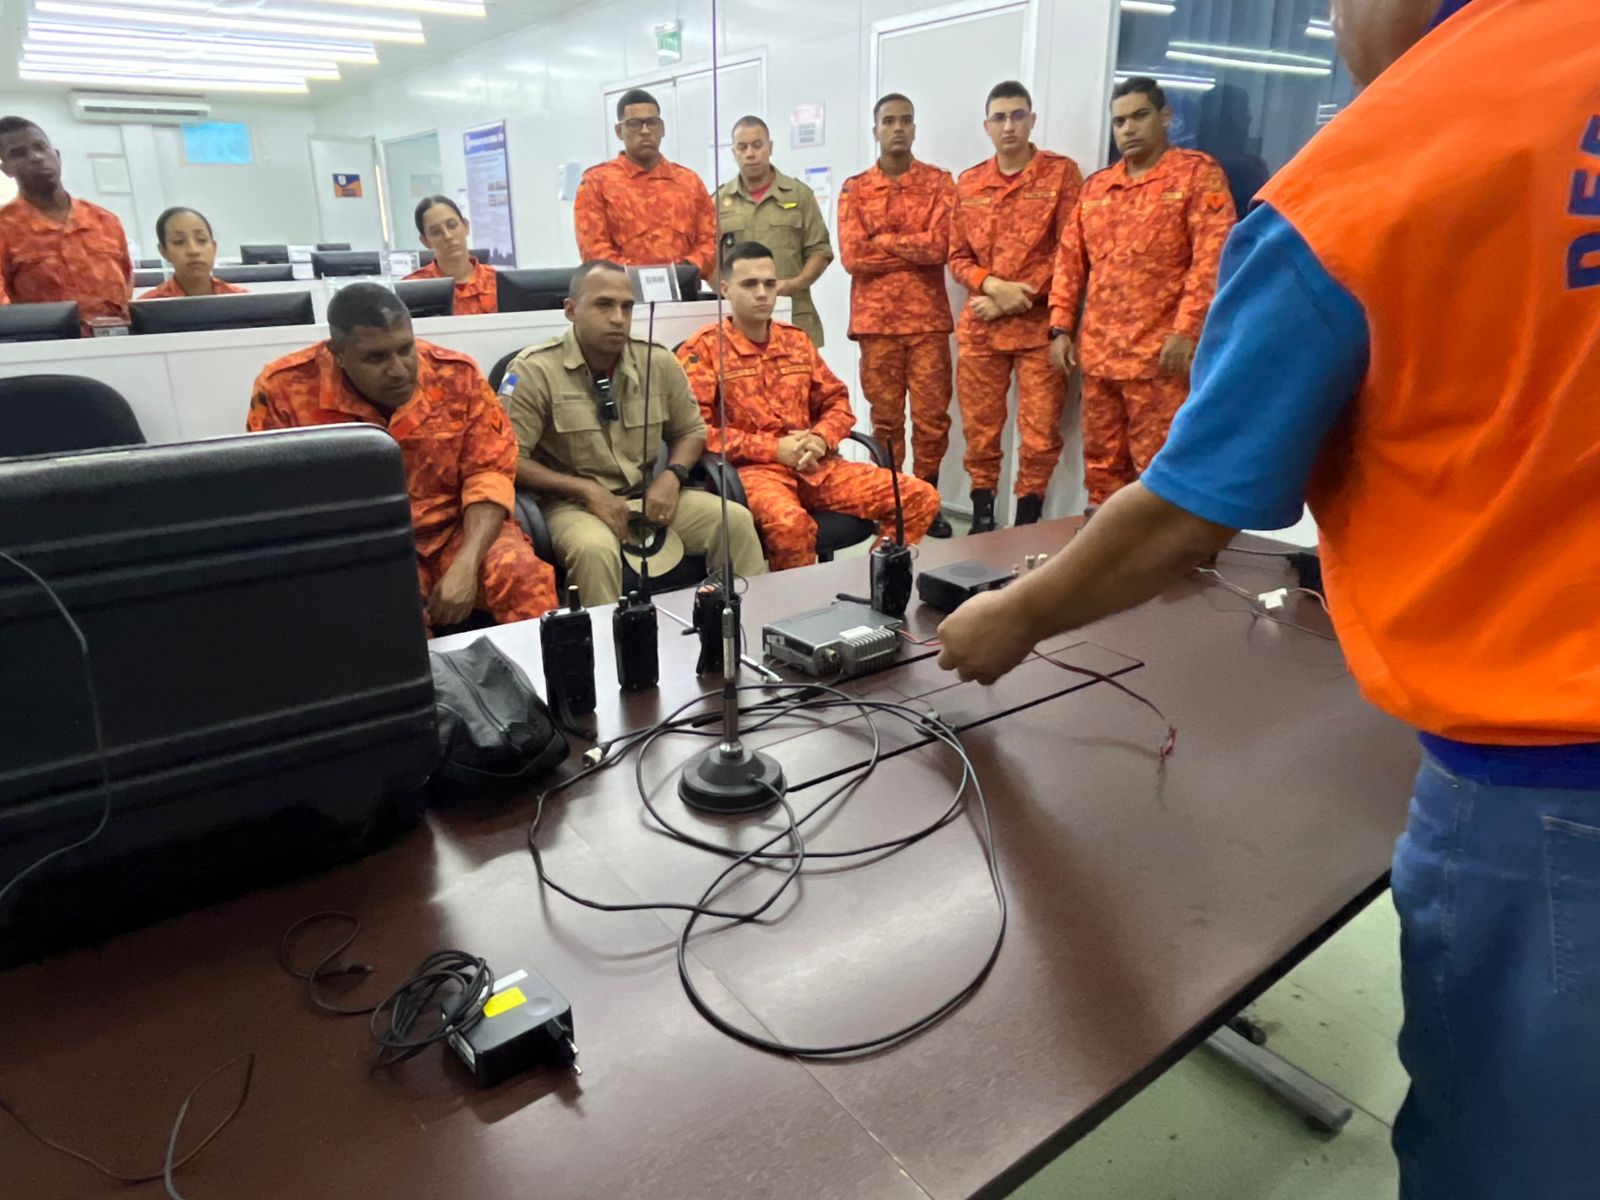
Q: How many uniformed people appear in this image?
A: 11